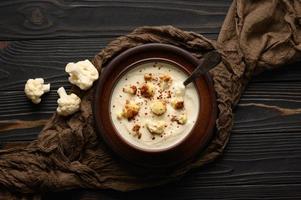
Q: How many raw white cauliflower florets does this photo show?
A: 3